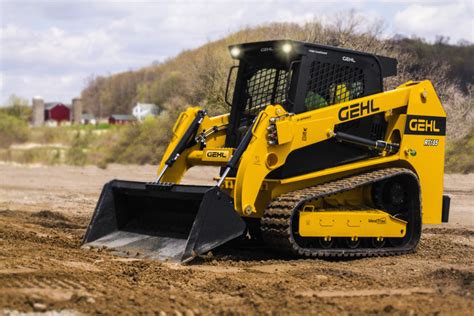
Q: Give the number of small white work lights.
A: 2